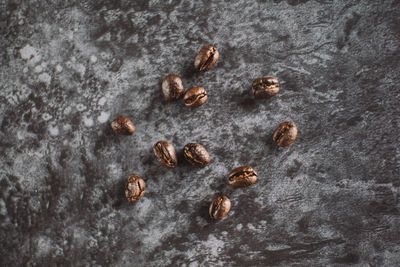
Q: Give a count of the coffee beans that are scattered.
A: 11